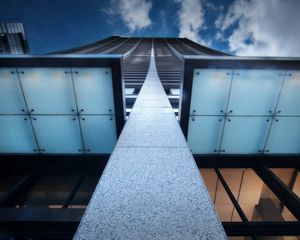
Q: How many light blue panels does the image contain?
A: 12